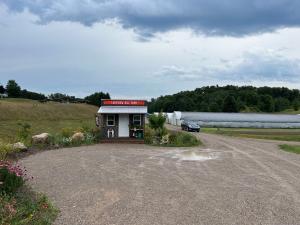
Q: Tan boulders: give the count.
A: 3